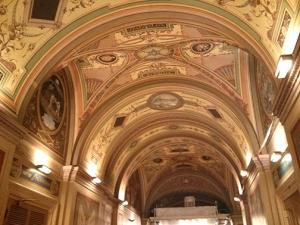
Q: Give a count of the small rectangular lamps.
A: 7